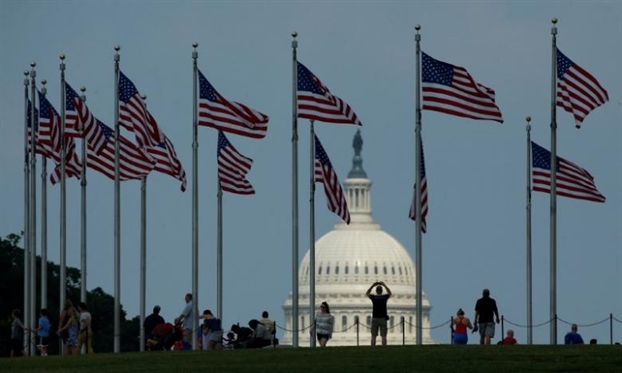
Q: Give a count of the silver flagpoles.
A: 14